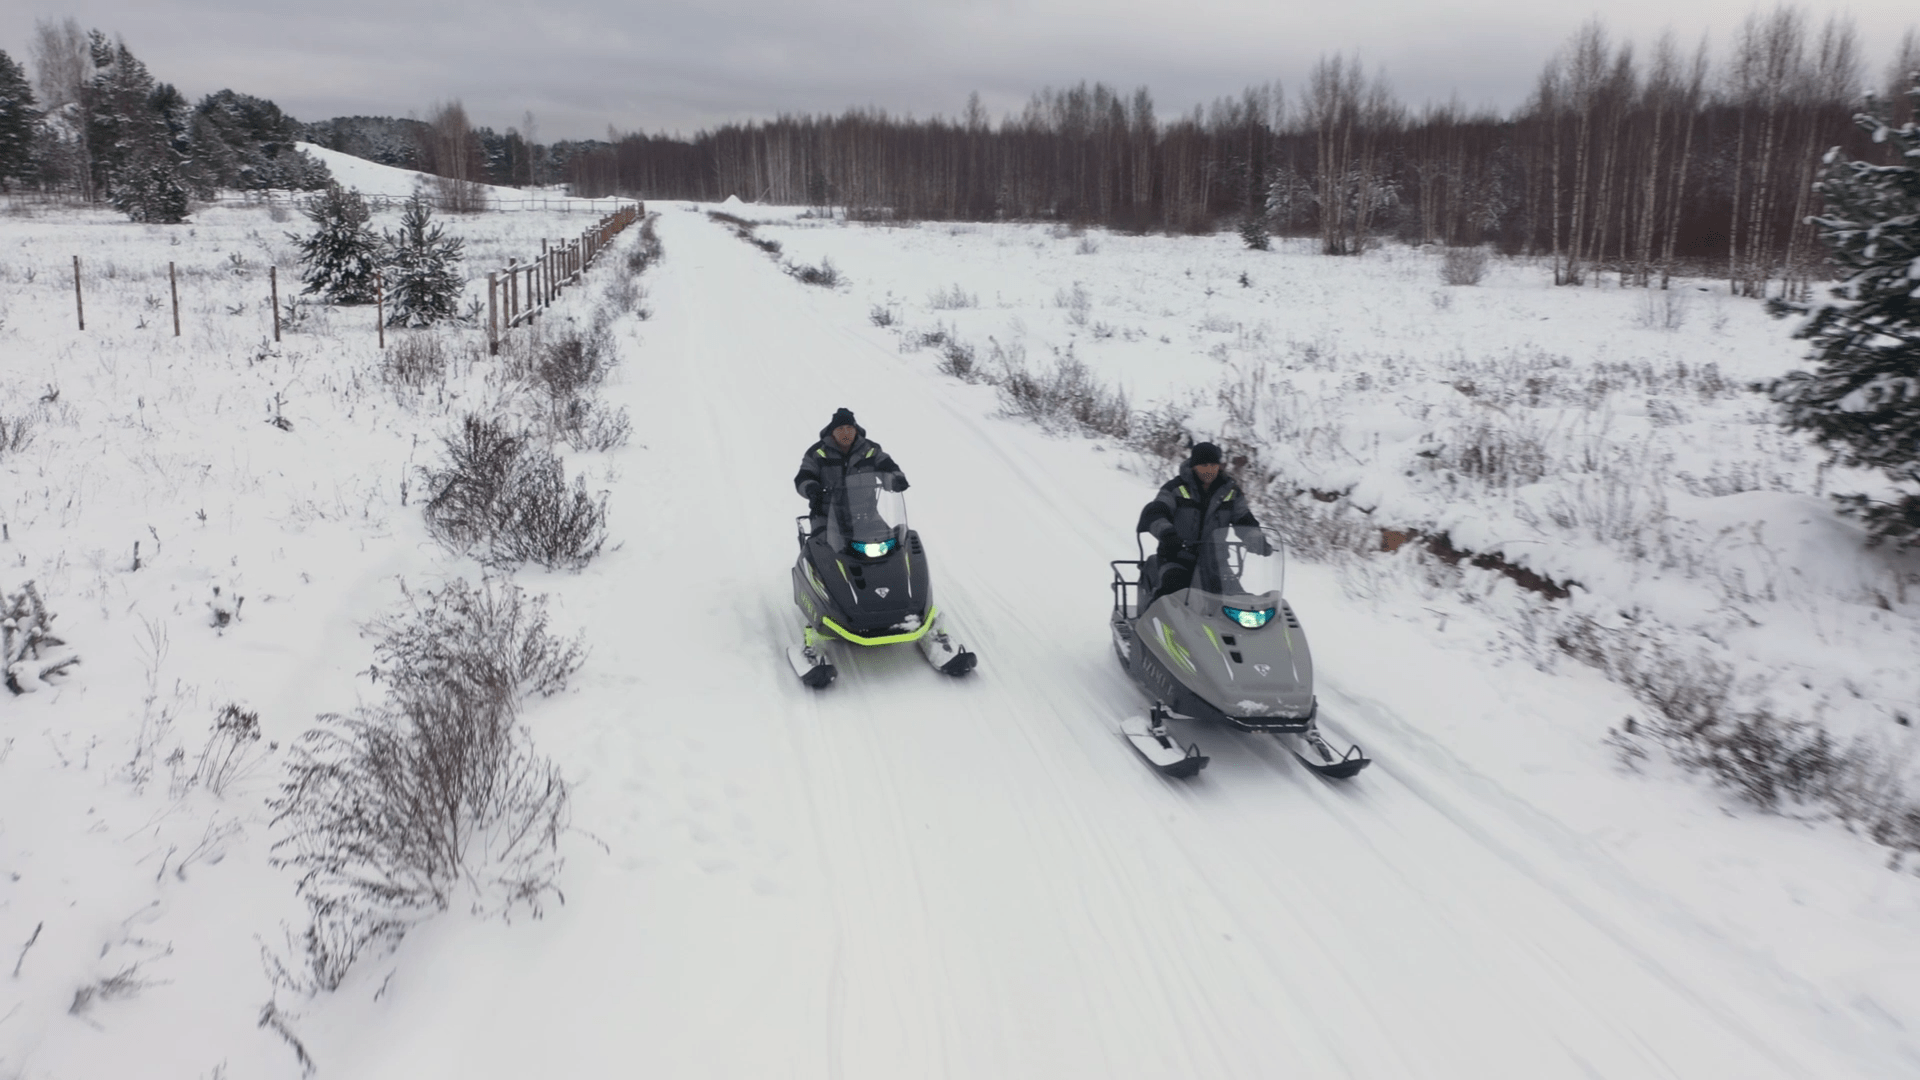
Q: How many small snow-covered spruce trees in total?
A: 2